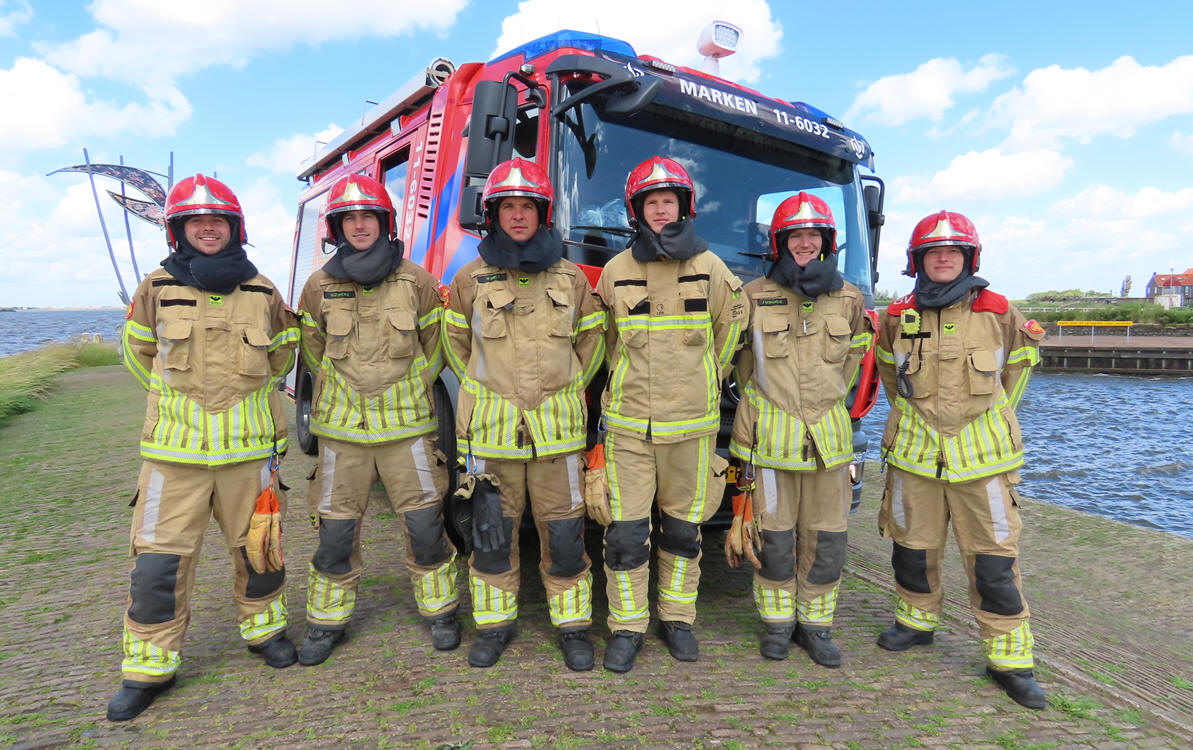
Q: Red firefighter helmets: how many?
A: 6